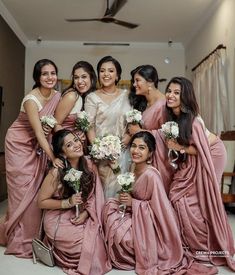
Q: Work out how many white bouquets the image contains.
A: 7